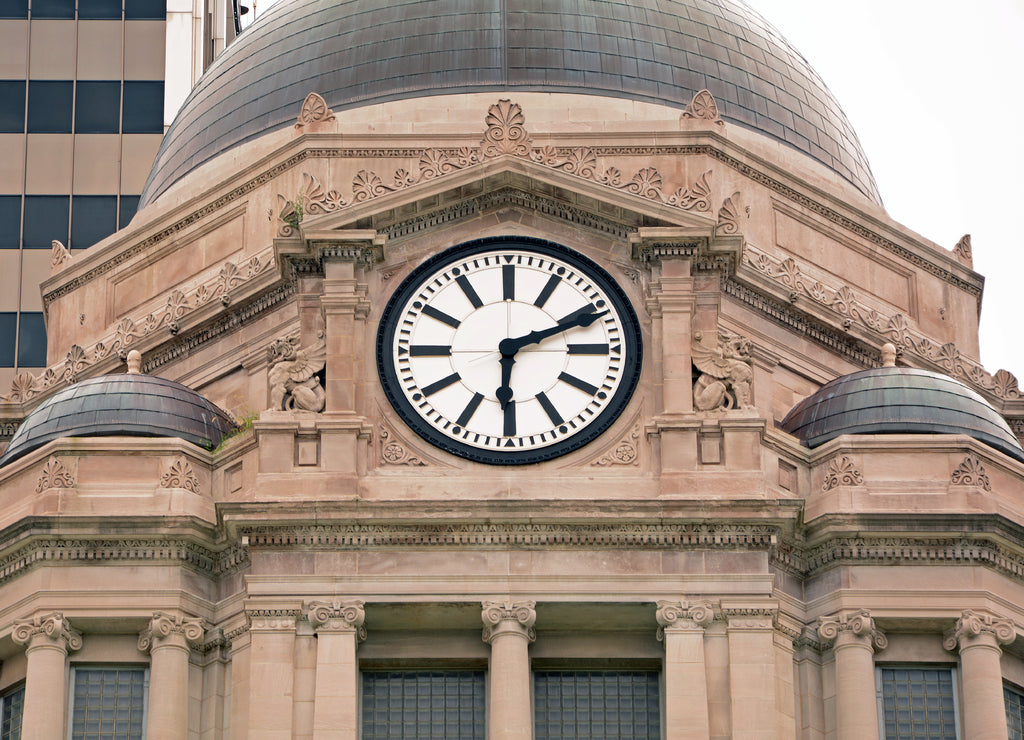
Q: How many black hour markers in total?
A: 12